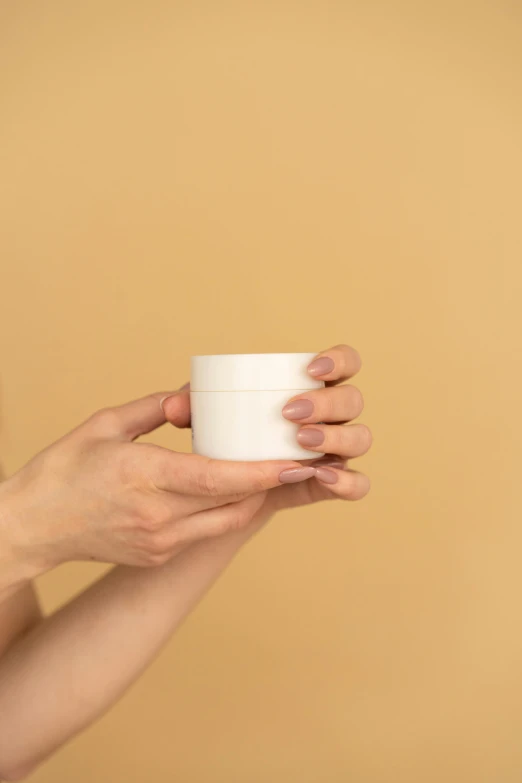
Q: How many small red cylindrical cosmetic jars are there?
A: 0